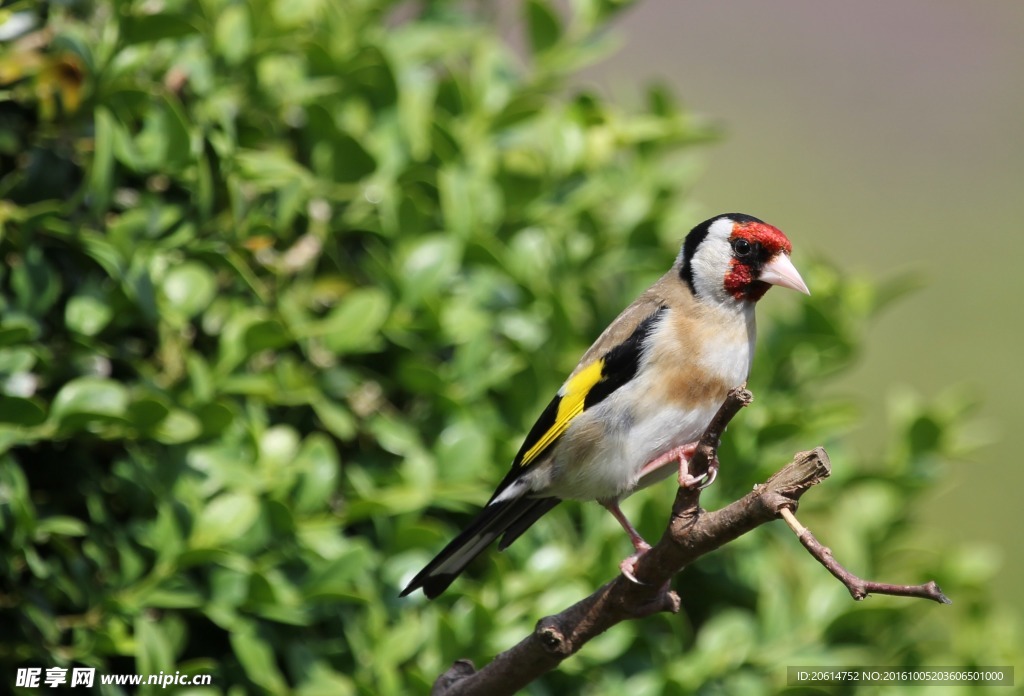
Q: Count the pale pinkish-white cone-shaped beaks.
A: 1